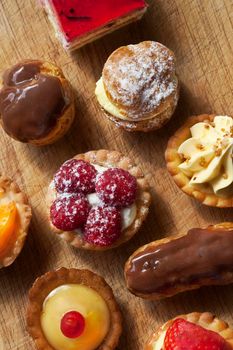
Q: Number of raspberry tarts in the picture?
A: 1